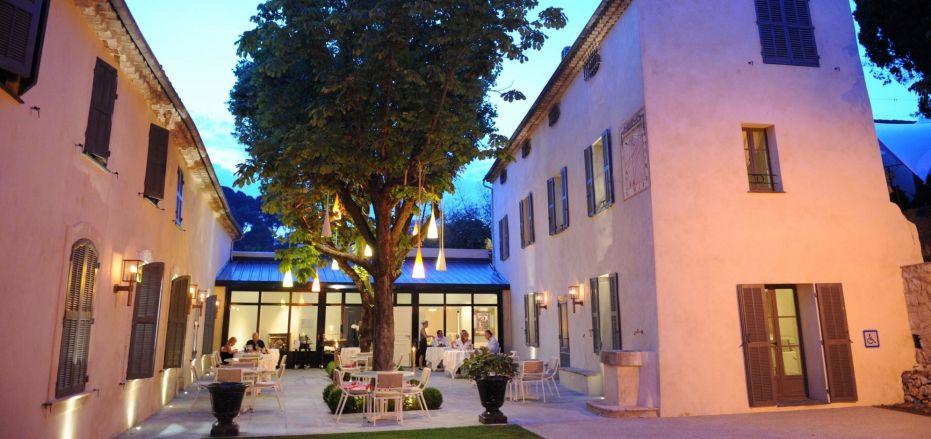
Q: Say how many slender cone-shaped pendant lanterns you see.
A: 10